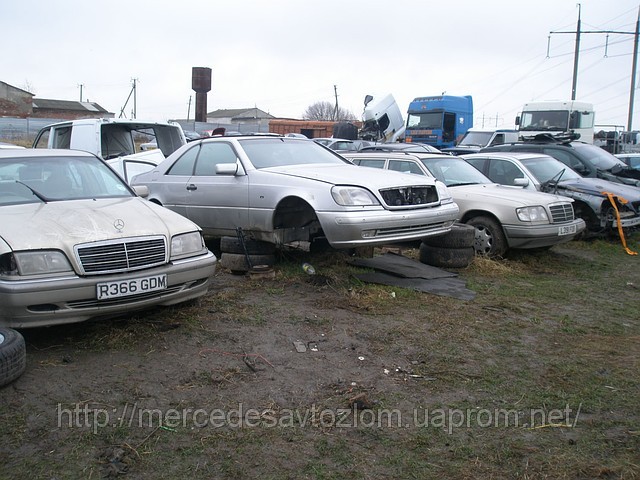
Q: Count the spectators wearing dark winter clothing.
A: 0